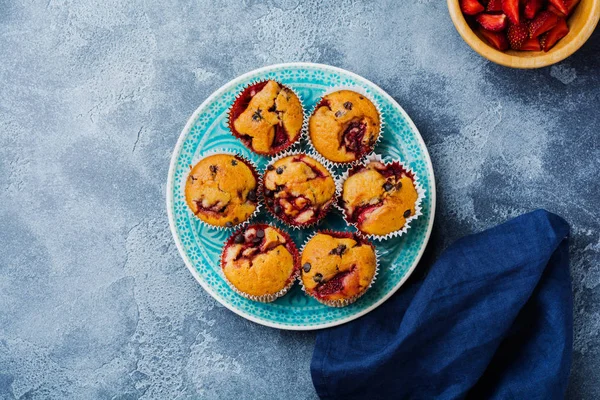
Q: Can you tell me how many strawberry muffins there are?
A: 7